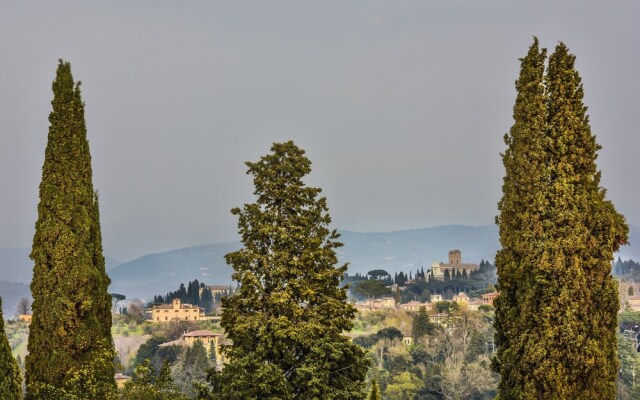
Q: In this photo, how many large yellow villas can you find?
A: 2